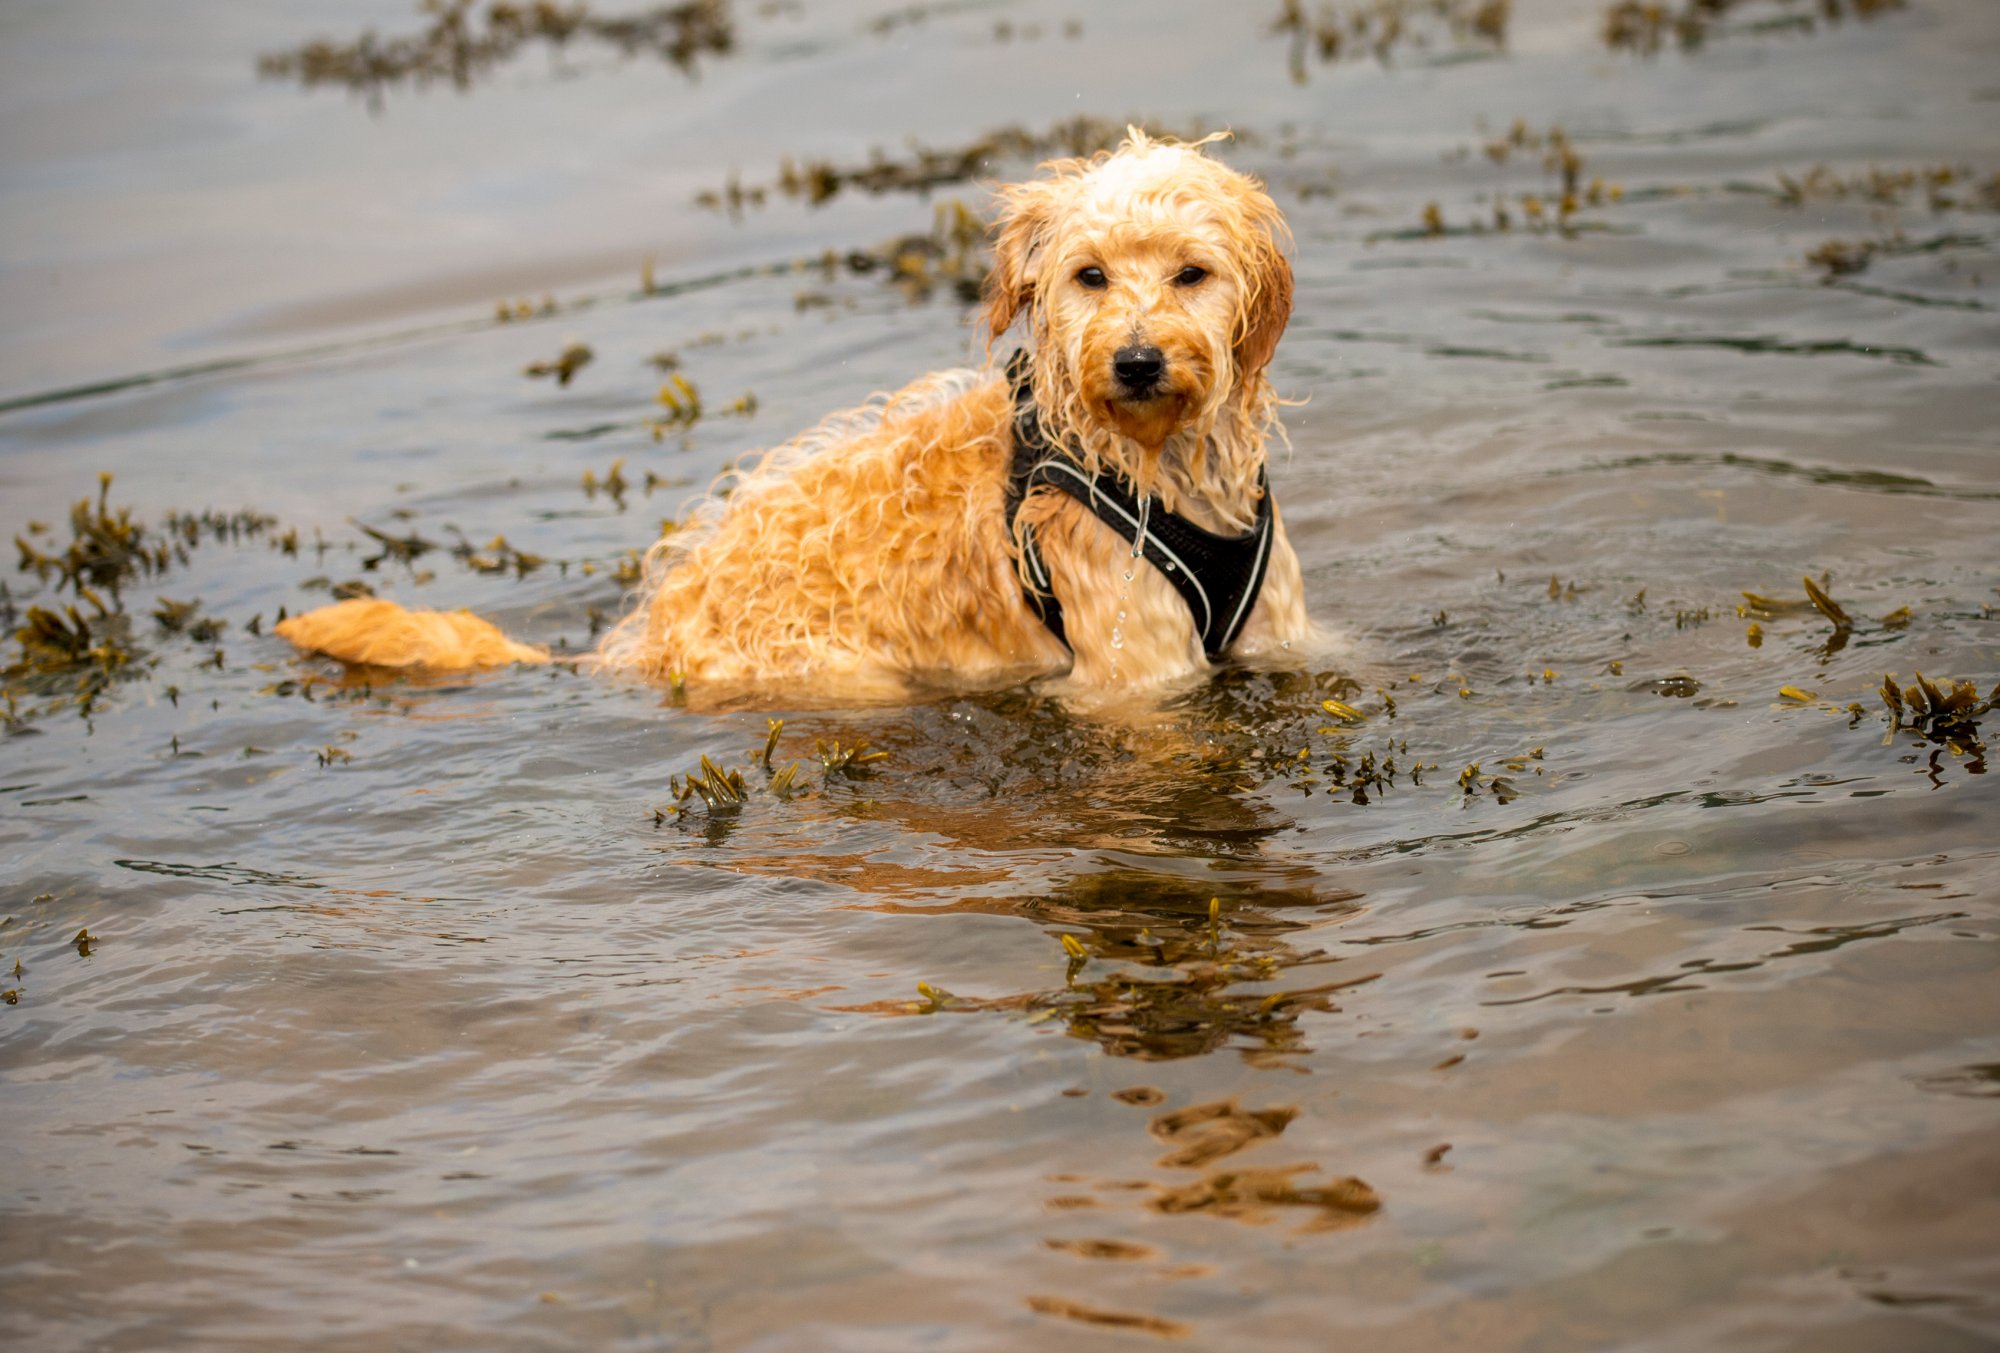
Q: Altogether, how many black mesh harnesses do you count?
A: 1